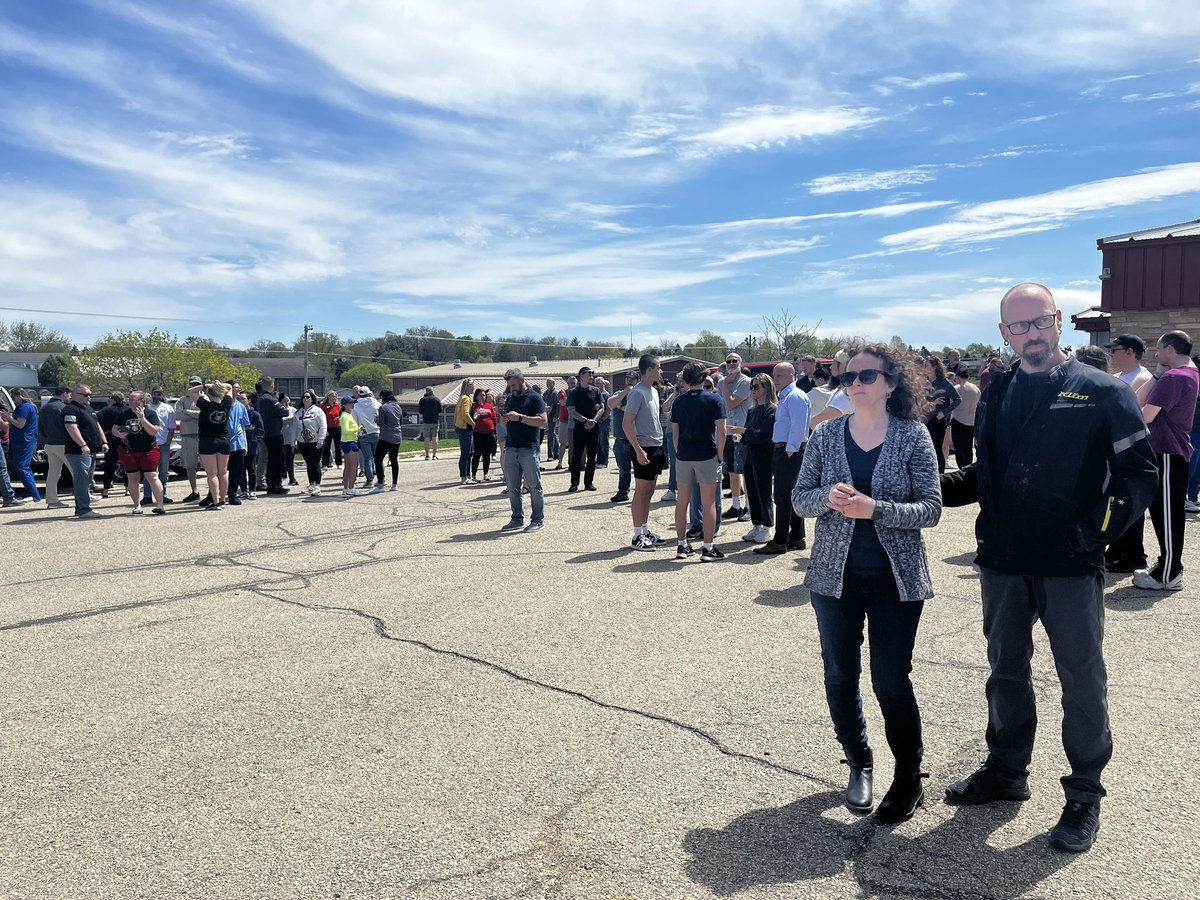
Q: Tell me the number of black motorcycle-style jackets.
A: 1